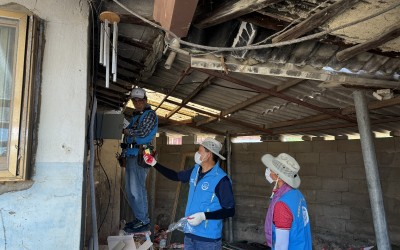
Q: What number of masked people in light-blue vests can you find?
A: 2